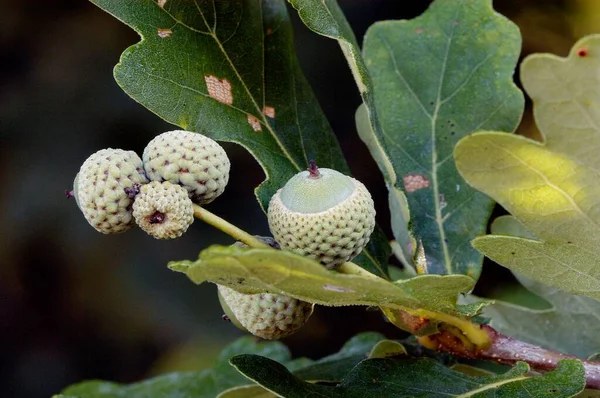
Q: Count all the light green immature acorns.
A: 5